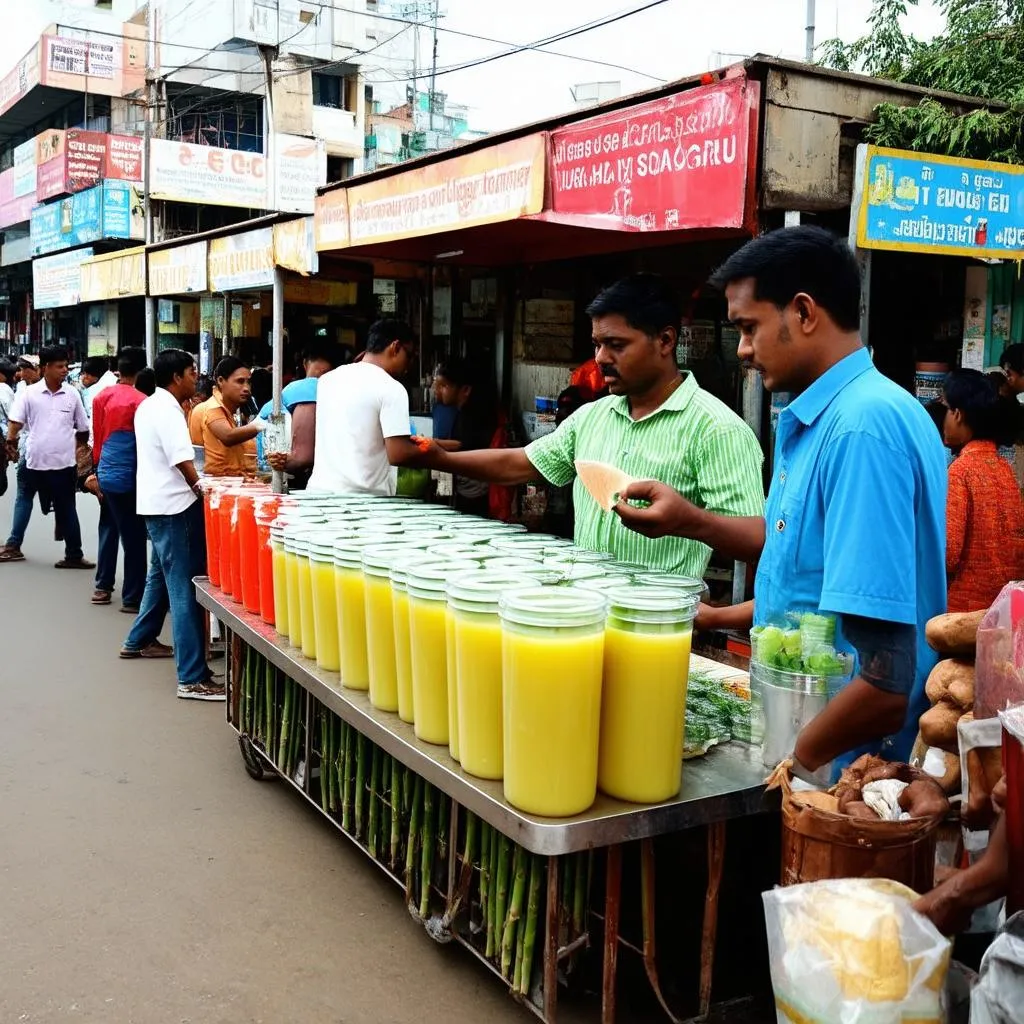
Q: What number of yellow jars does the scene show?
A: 12